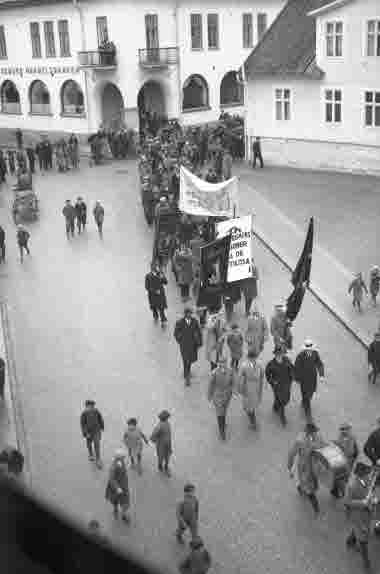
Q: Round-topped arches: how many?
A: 7